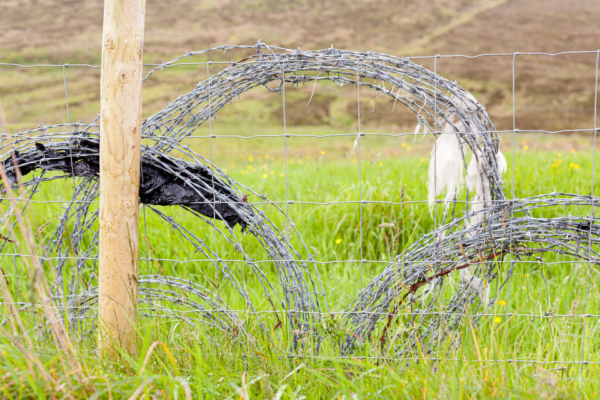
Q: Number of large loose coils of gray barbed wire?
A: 3